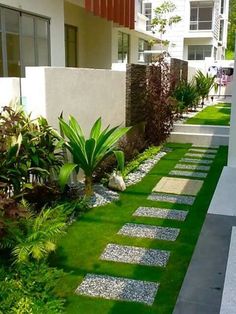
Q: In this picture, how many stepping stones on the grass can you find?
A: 12